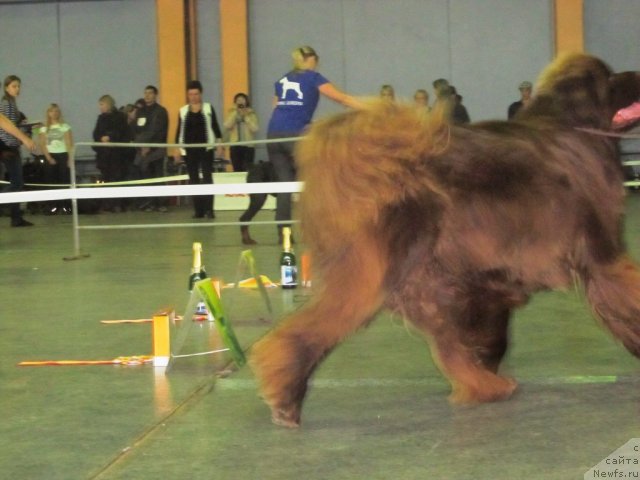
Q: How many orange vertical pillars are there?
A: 3